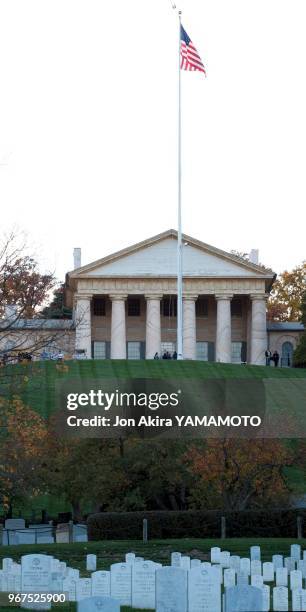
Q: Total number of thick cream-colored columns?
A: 6